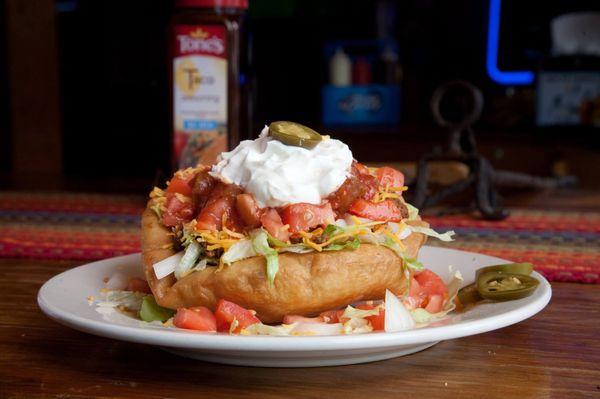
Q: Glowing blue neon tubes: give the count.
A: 1